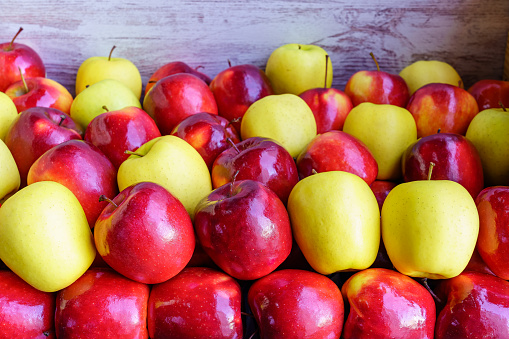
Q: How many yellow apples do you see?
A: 13